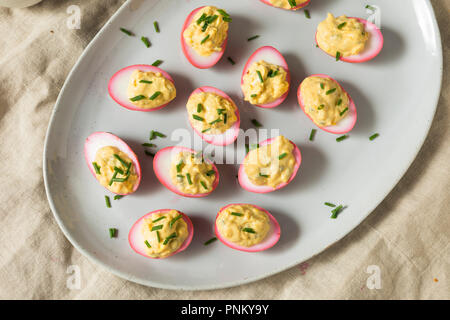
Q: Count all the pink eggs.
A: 12